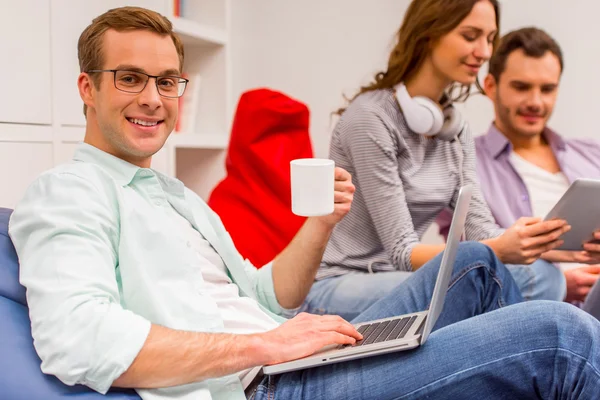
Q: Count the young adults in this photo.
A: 3